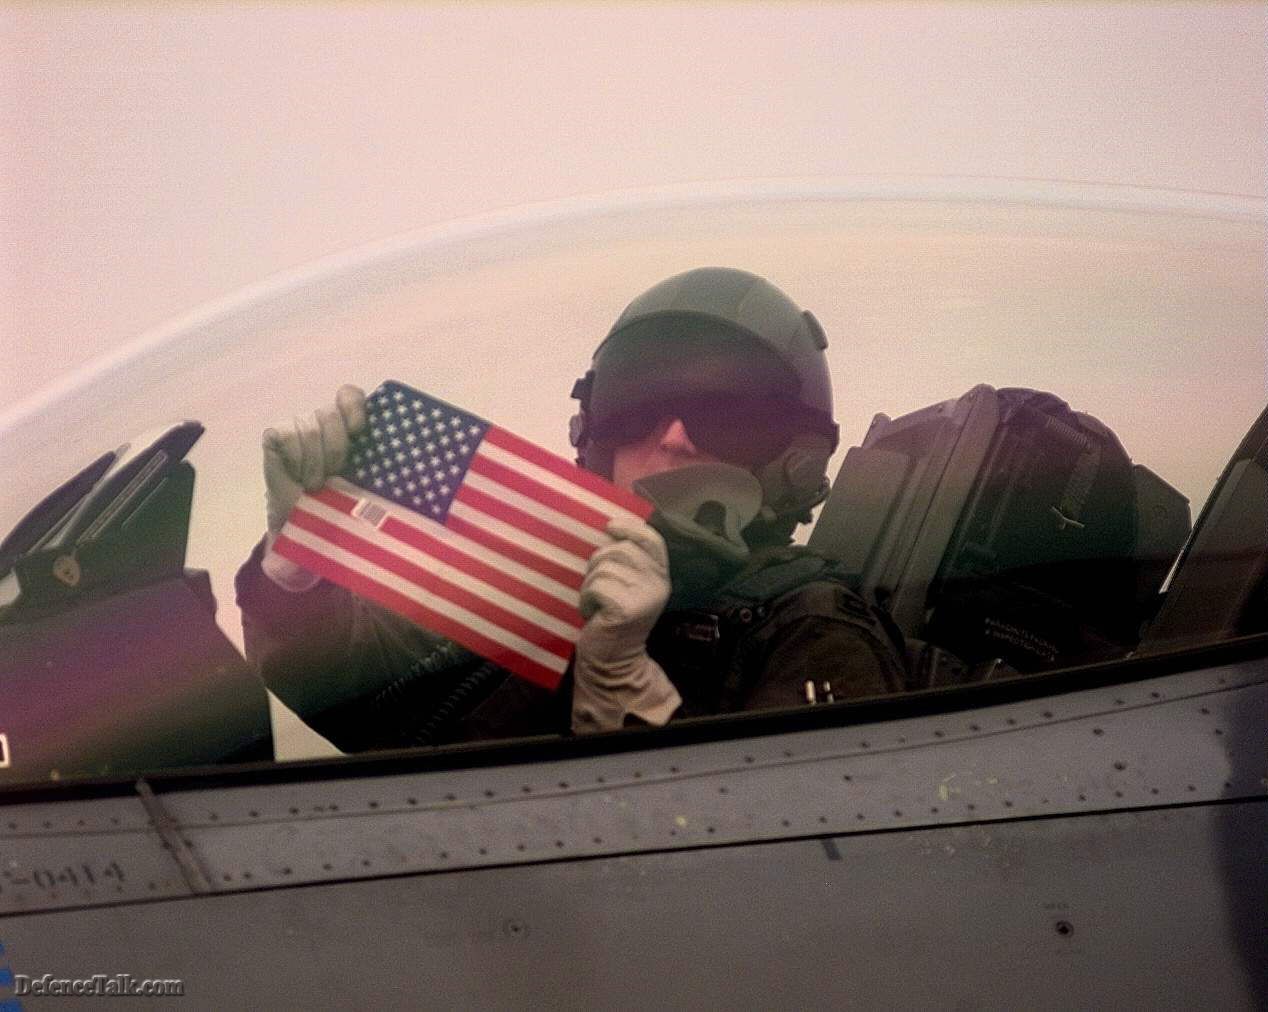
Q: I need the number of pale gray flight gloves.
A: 2